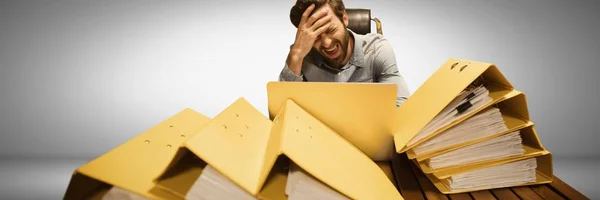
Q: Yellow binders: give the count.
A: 7